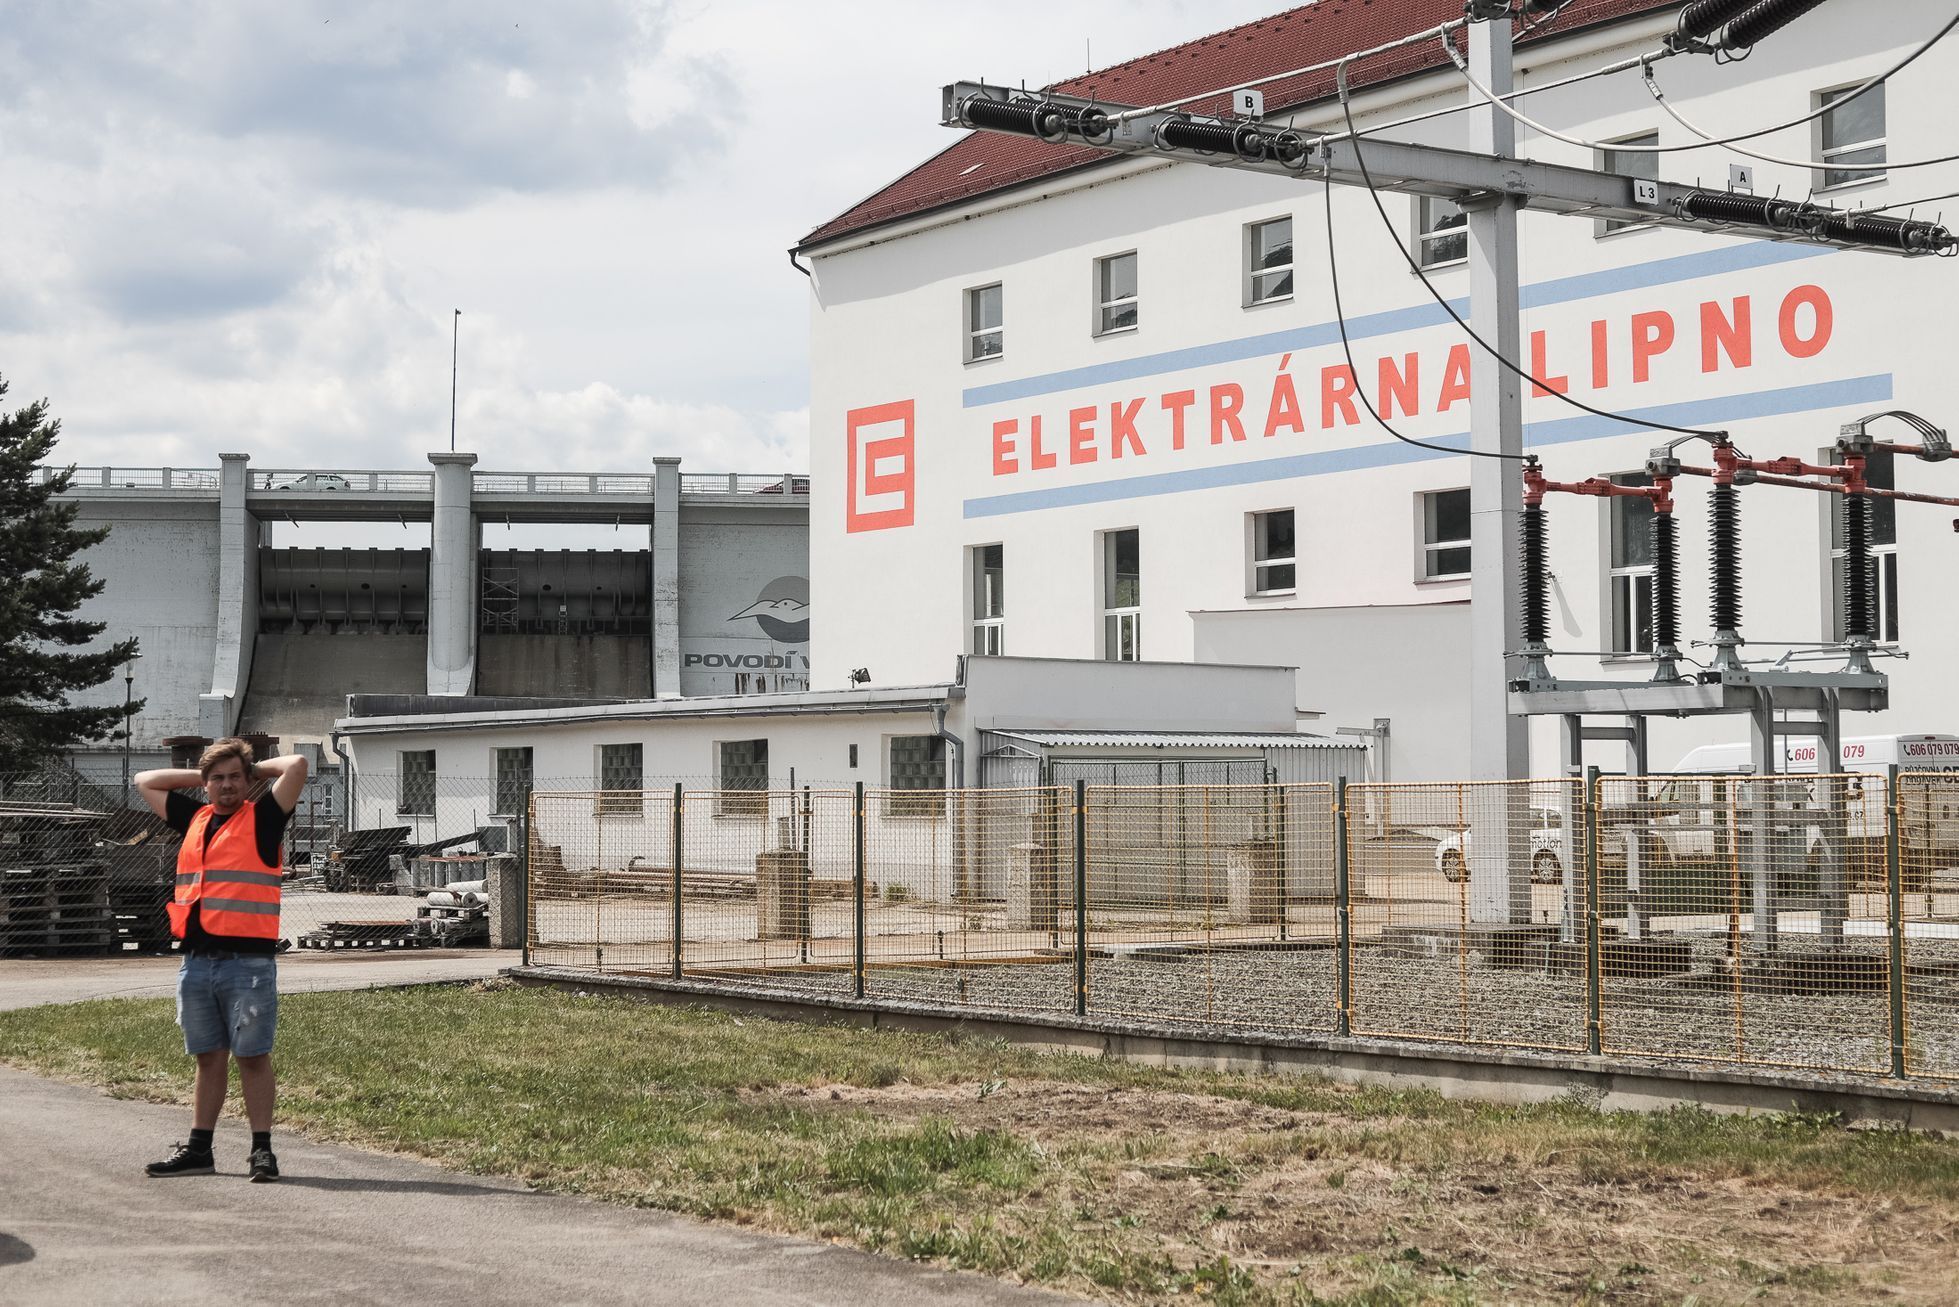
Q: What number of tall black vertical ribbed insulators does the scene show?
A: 4